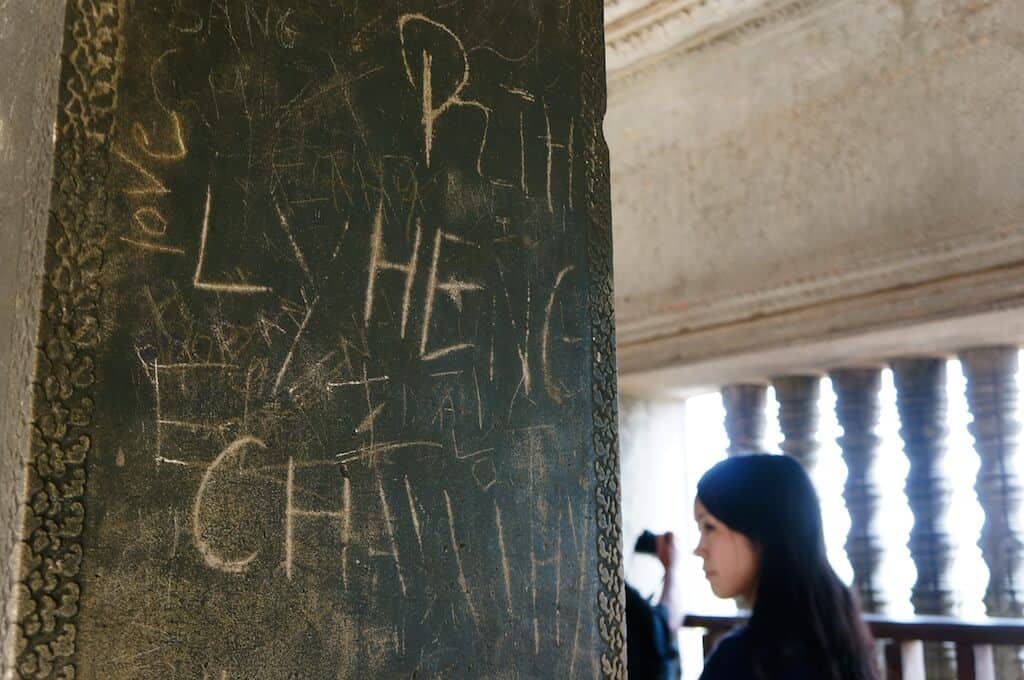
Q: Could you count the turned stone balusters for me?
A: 5